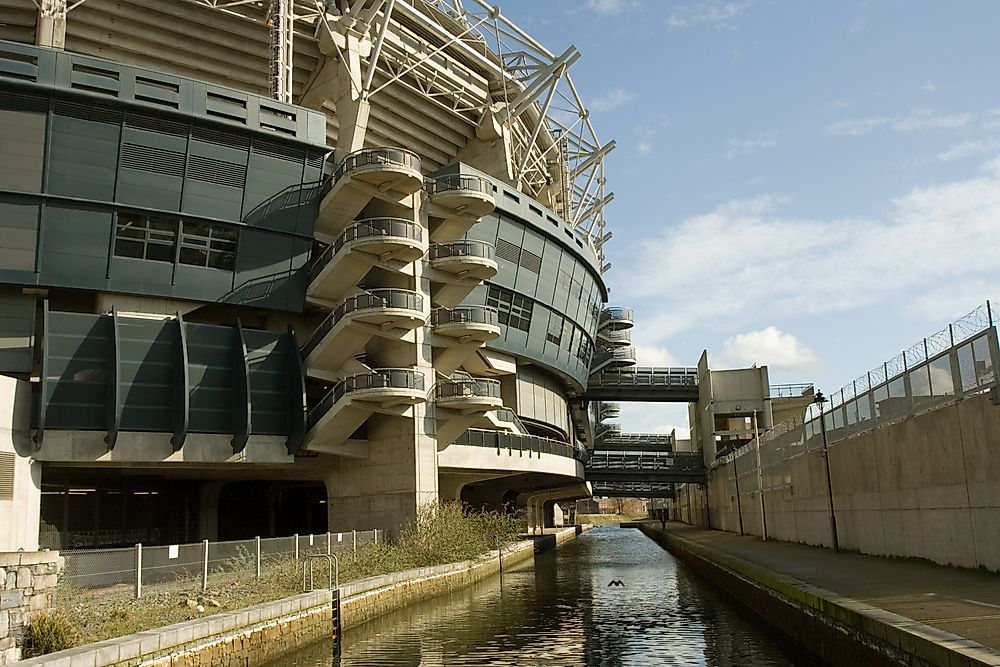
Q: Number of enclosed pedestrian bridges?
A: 4